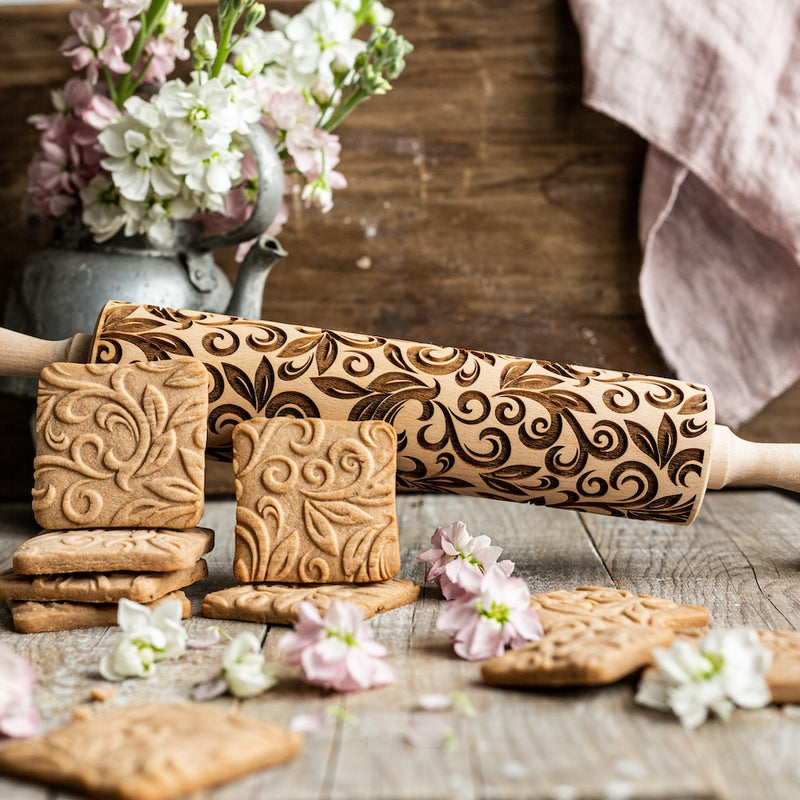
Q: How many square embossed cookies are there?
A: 10